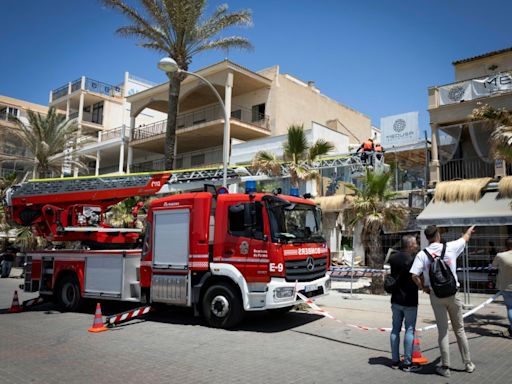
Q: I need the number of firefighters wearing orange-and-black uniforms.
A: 2